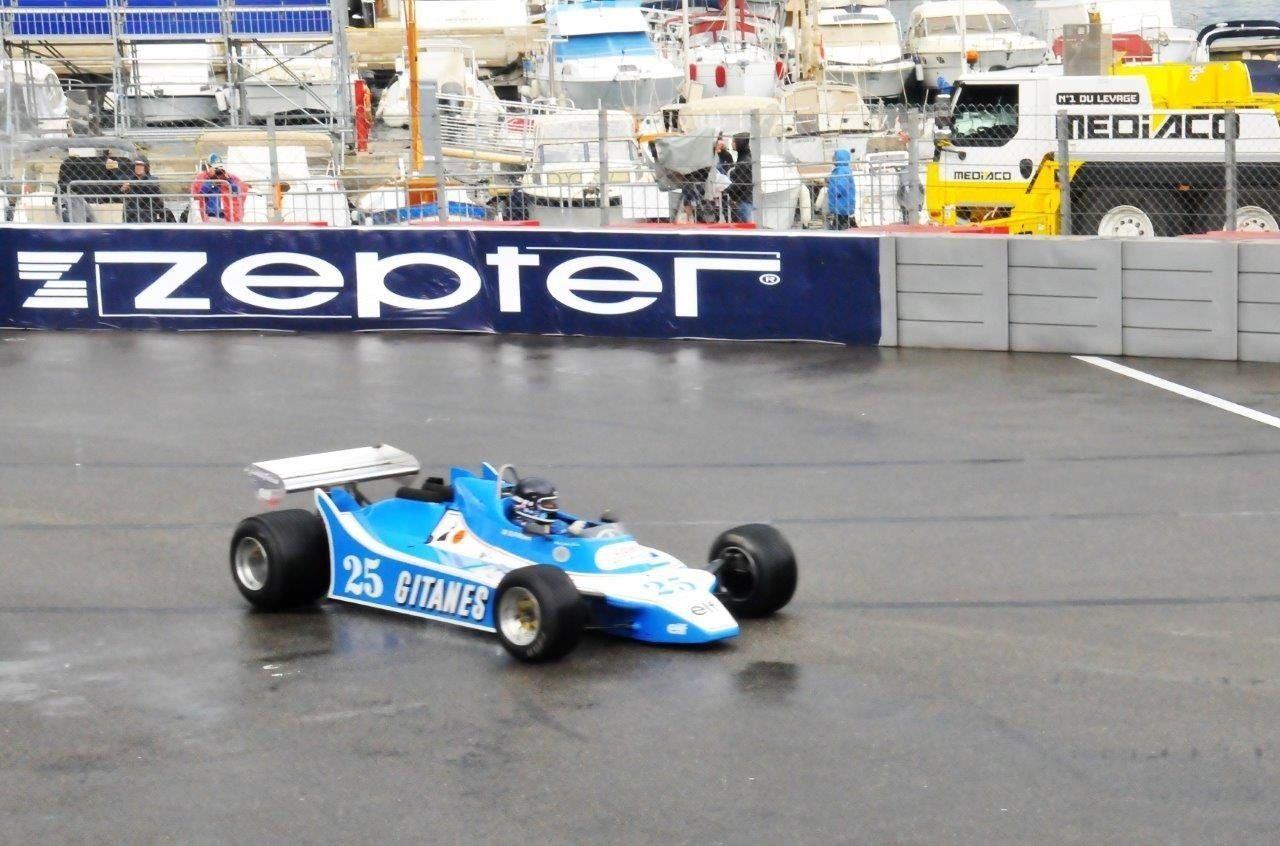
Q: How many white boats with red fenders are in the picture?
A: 1